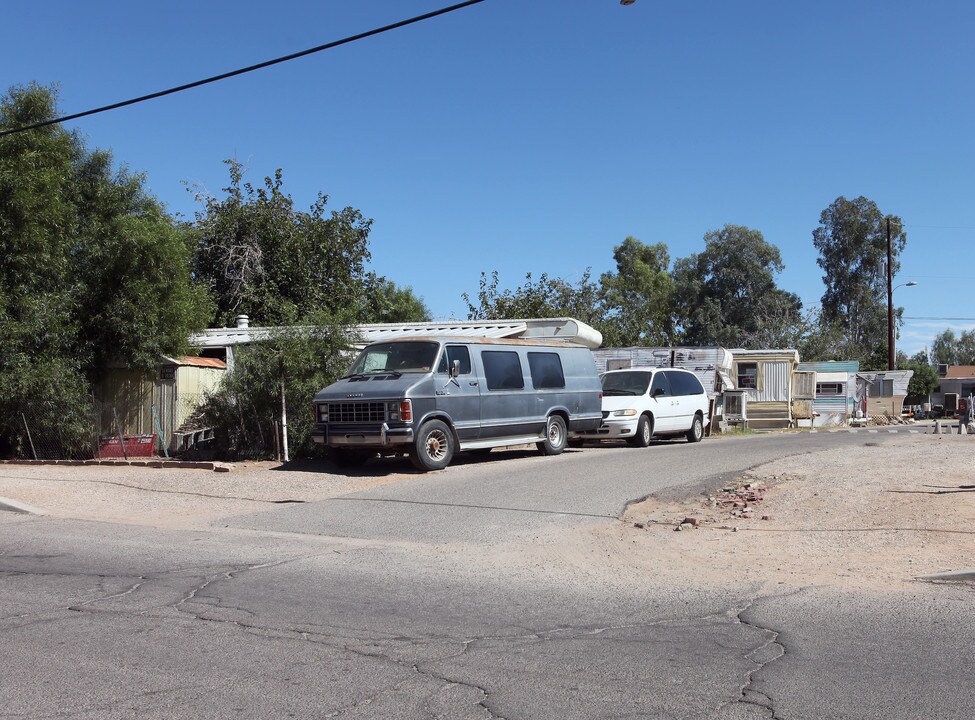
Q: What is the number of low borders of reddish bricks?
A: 1